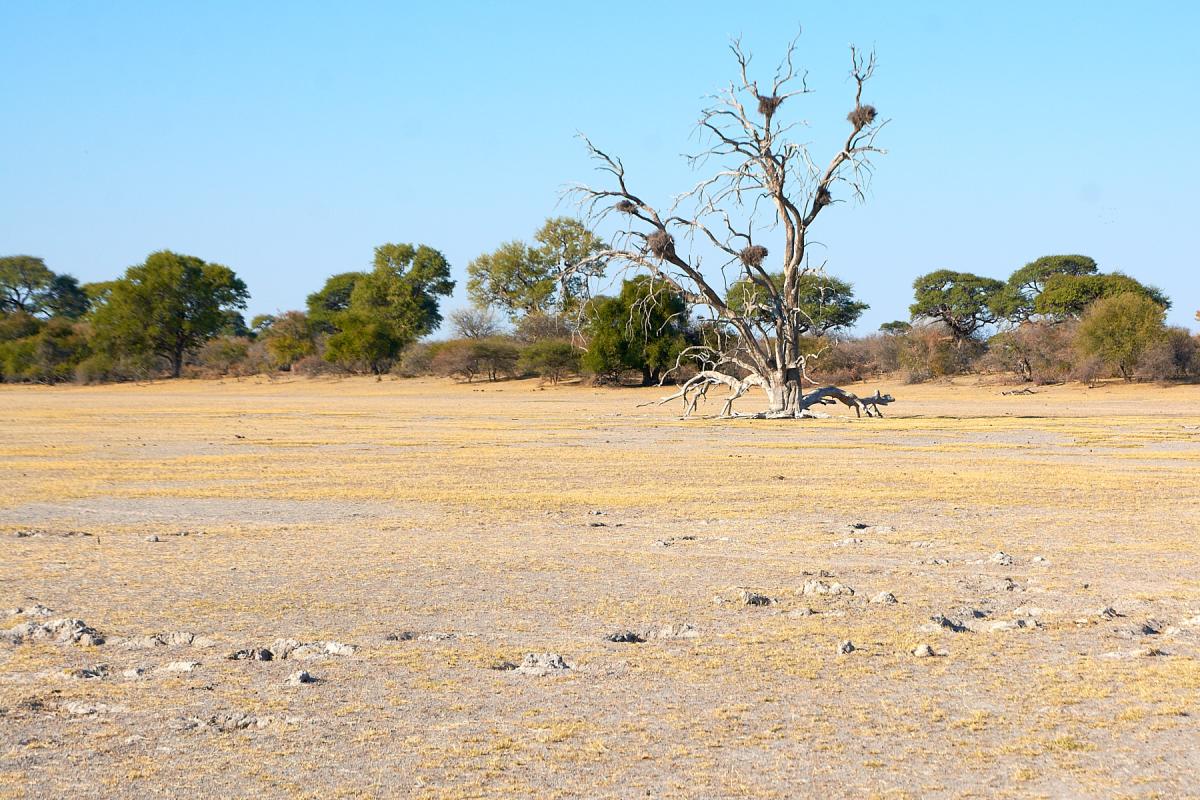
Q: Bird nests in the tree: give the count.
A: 6